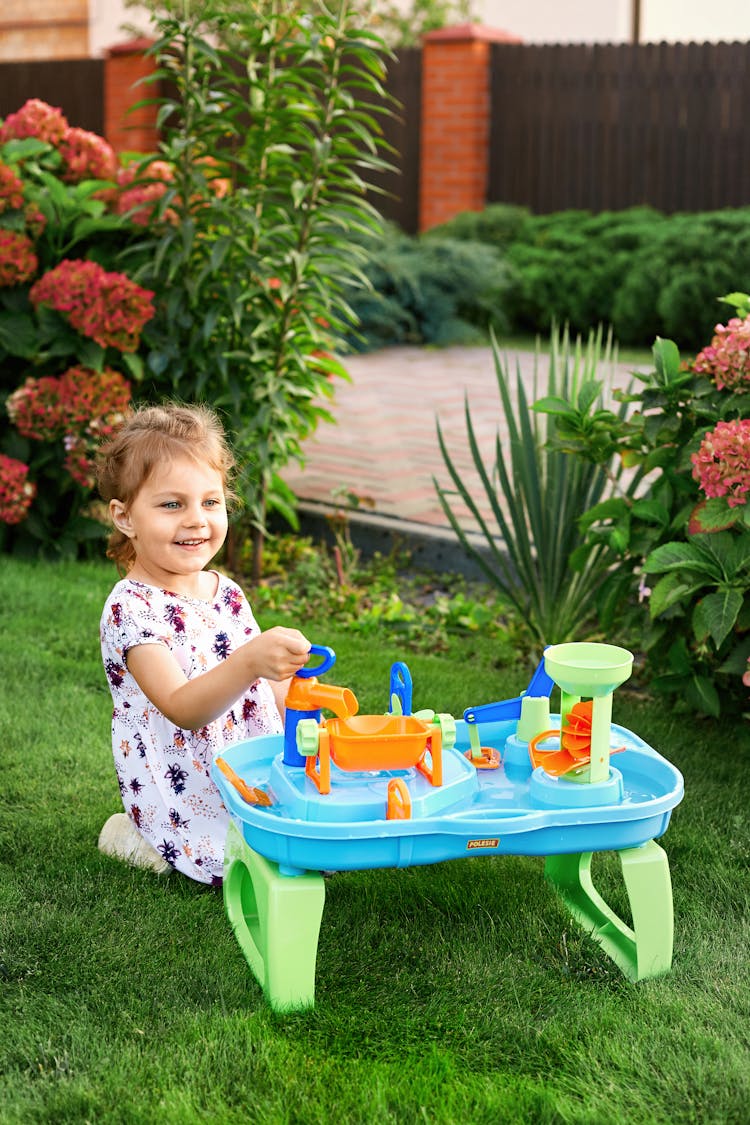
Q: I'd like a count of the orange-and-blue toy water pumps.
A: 1